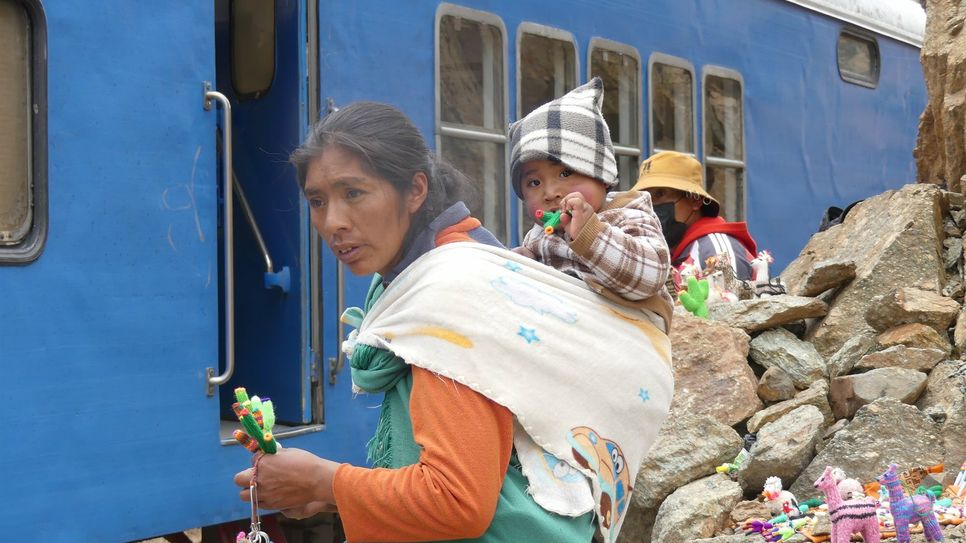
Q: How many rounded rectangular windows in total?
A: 8